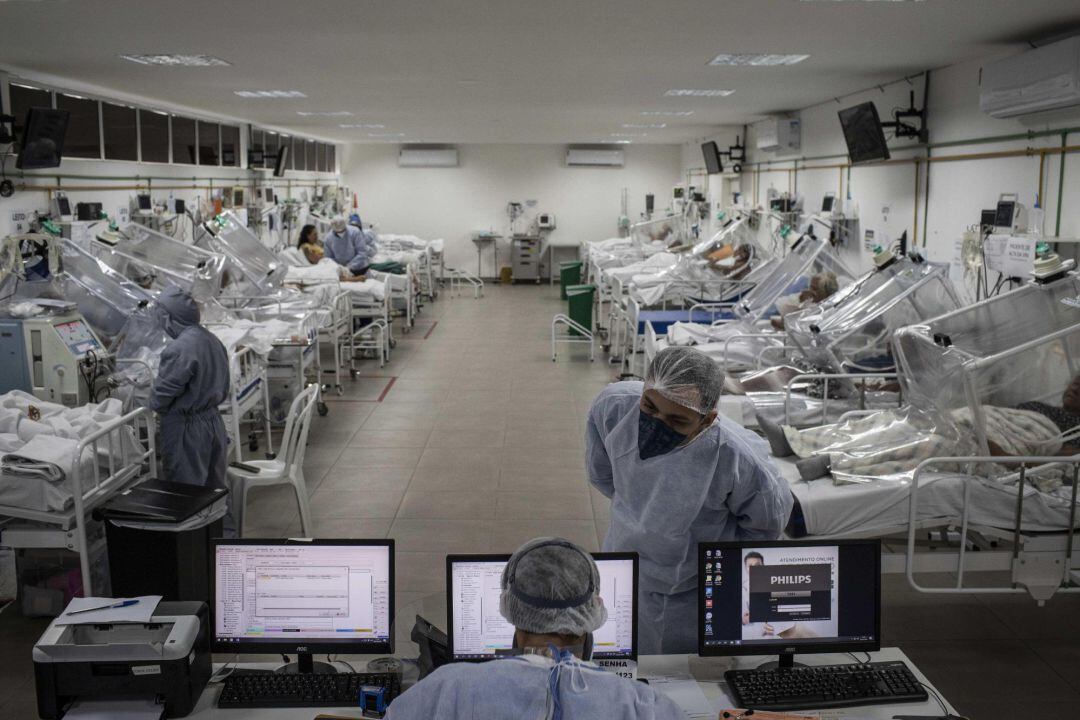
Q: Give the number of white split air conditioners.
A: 4